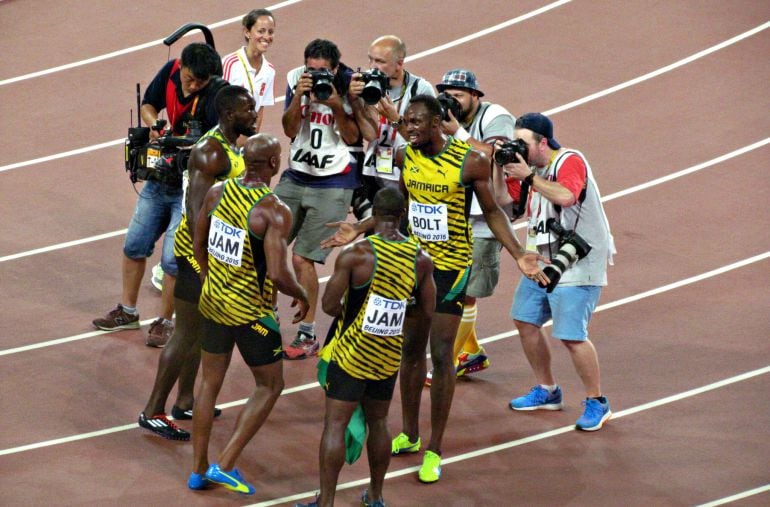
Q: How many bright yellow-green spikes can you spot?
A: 2